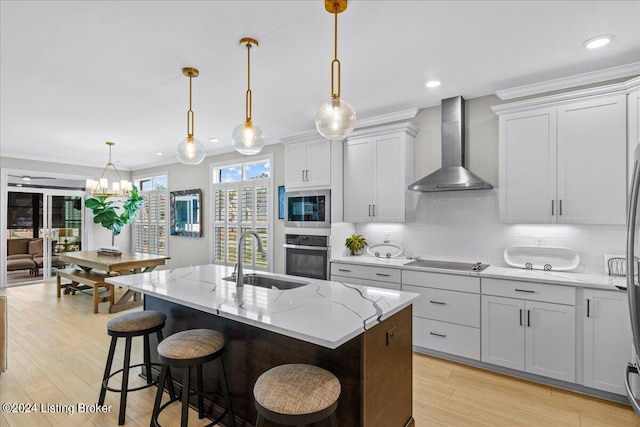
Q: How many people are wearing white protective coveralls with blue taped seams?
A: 0